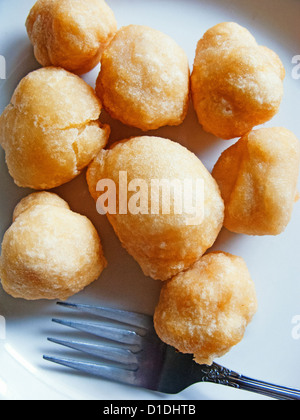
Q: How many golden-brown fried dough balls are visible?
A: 8